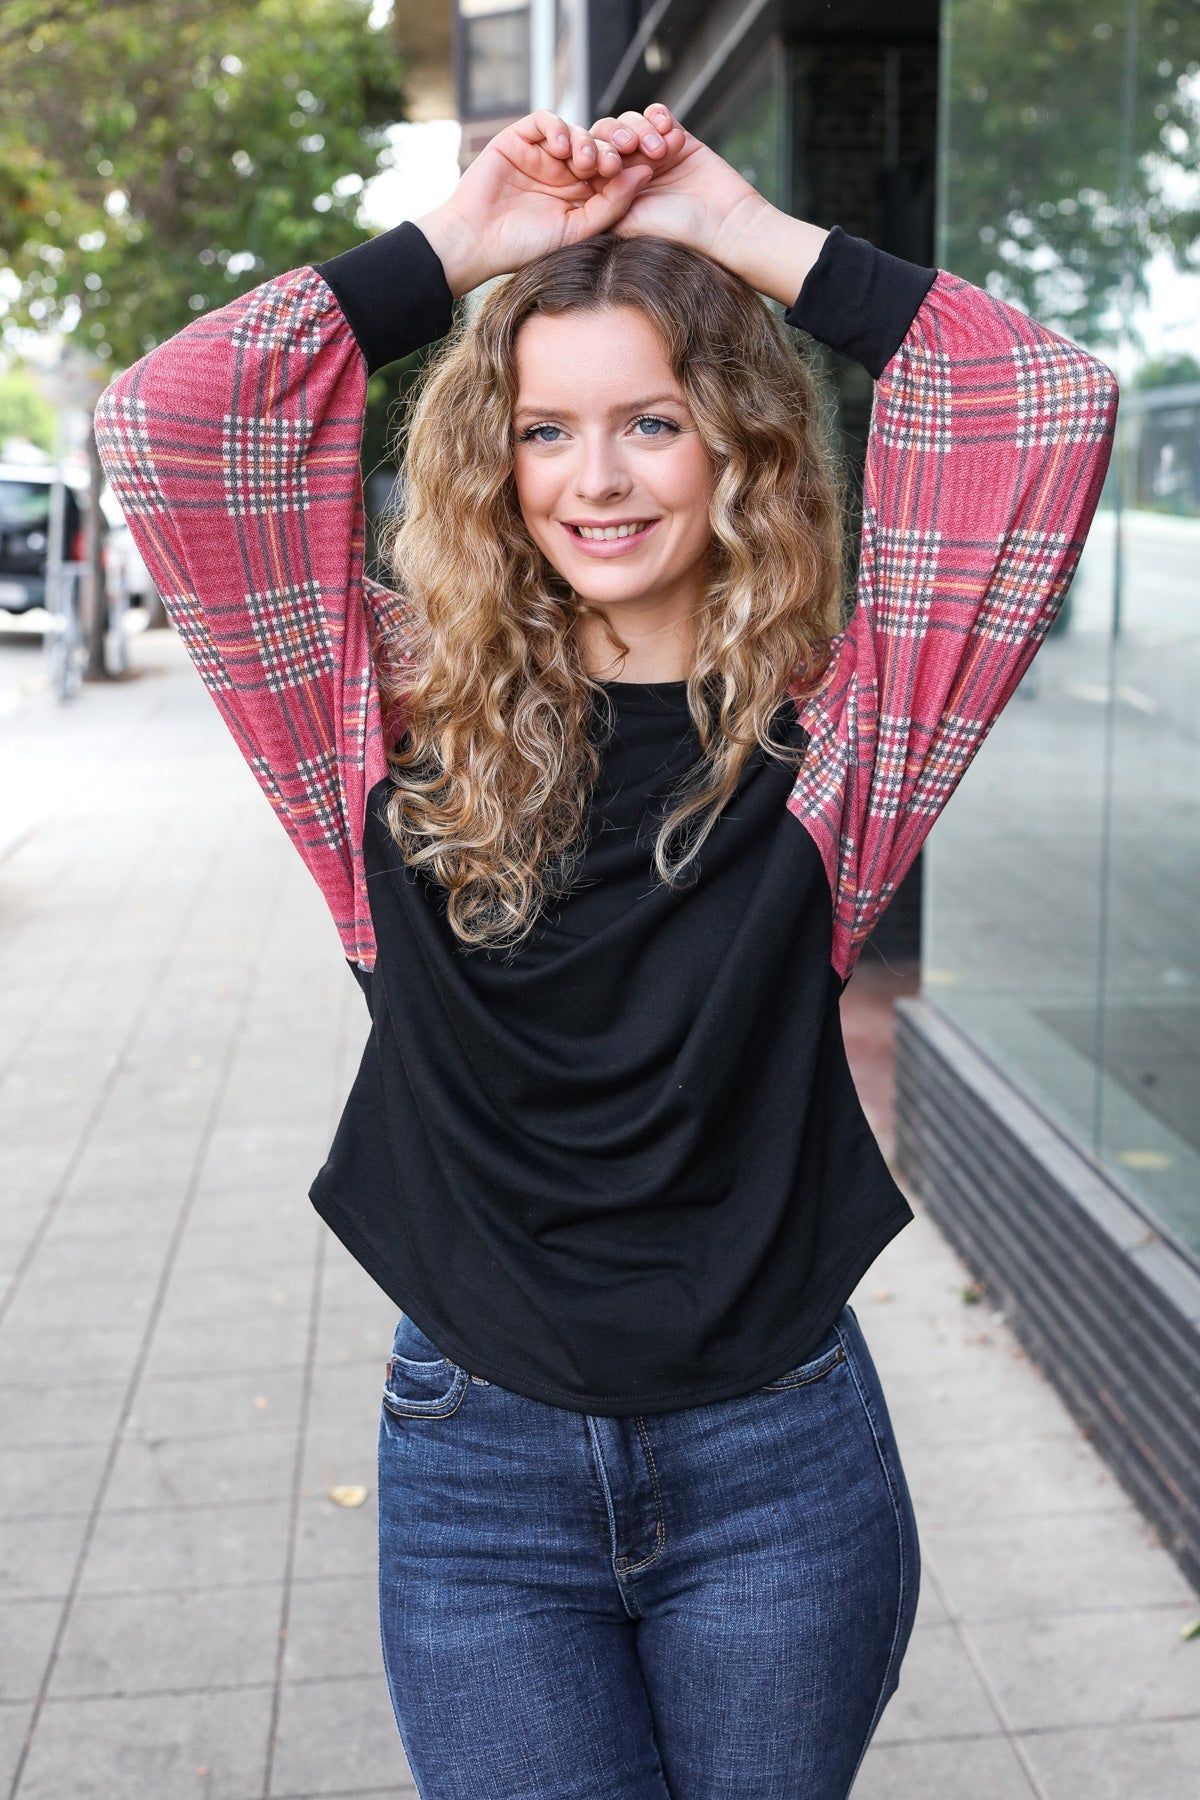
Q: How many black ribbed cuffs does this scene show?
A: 2